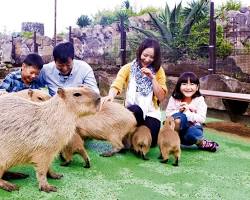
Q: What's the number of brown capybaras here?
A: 6